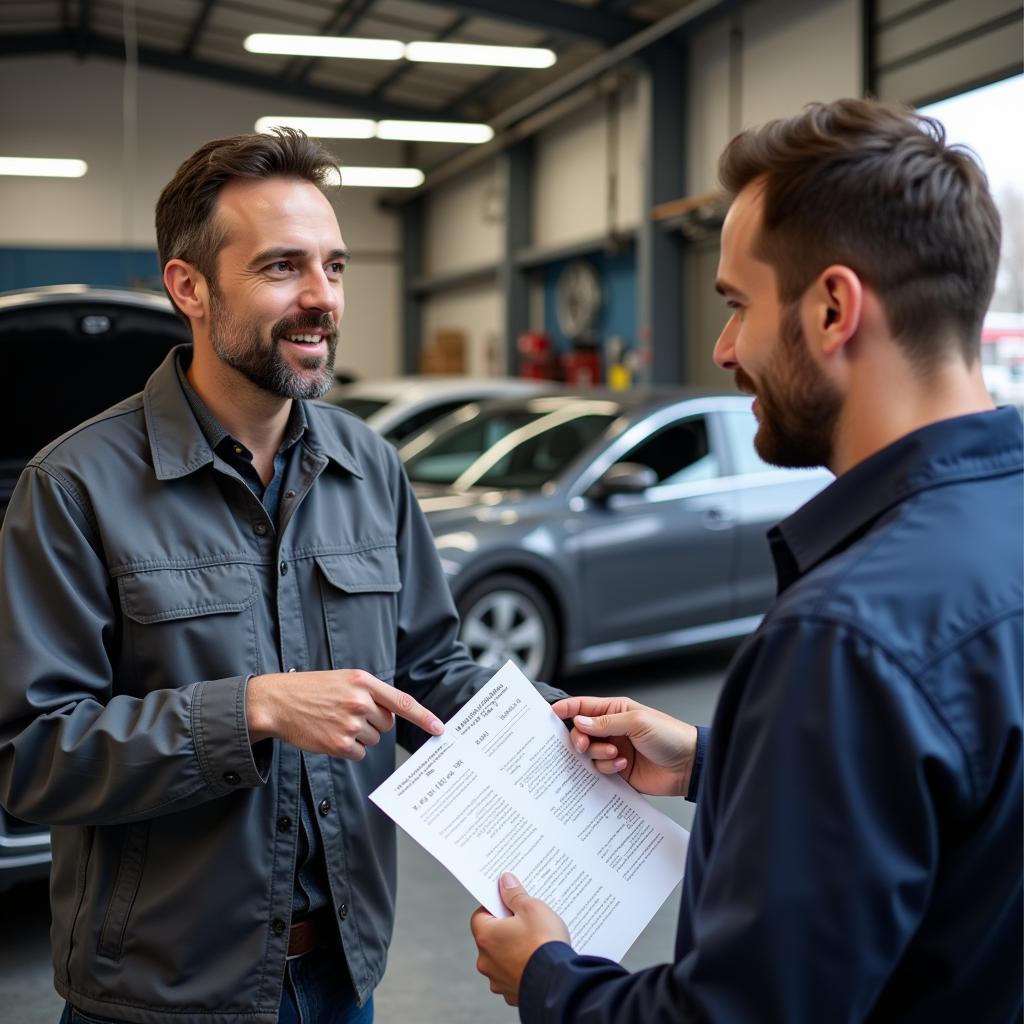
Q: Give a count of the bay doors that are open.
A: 1